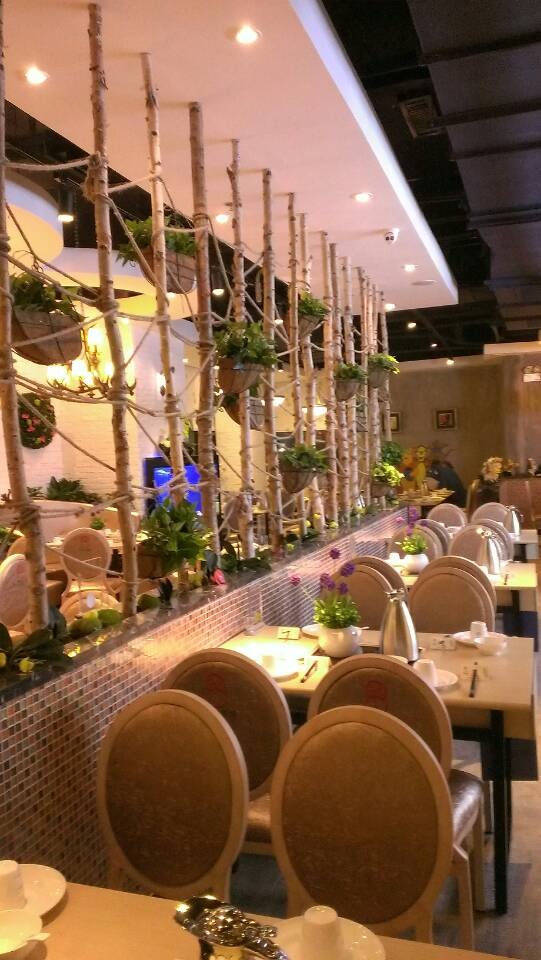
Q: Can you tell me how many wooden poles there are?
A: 15